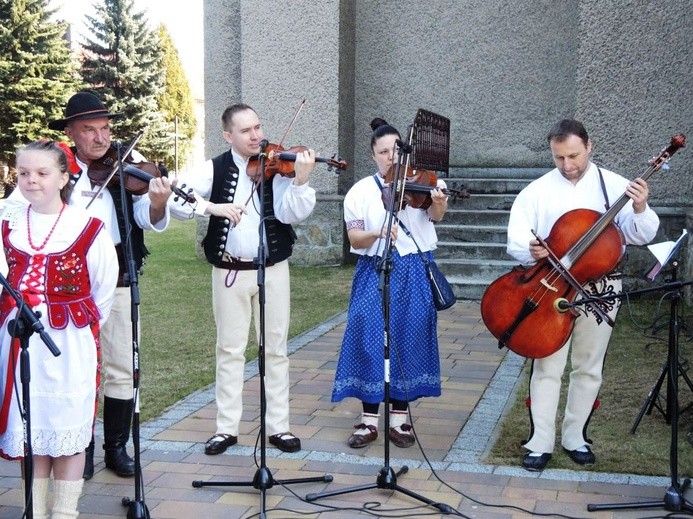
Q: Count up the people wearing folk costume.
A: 5